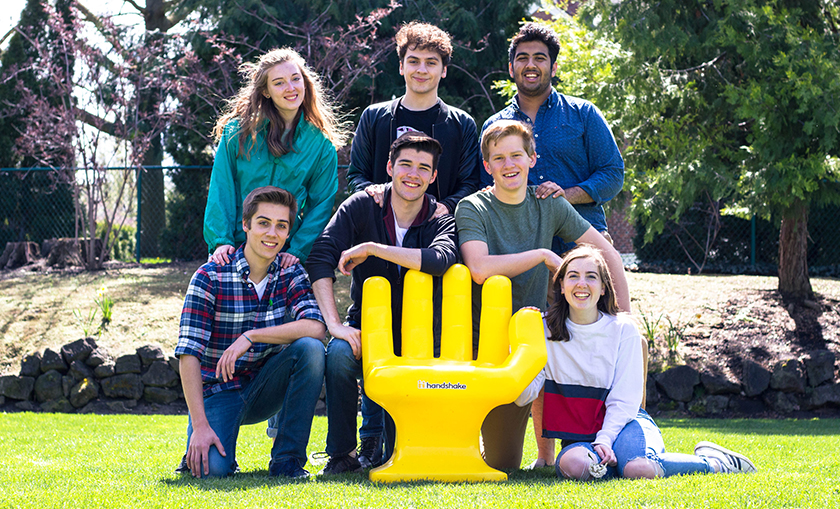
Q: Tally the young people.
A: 7